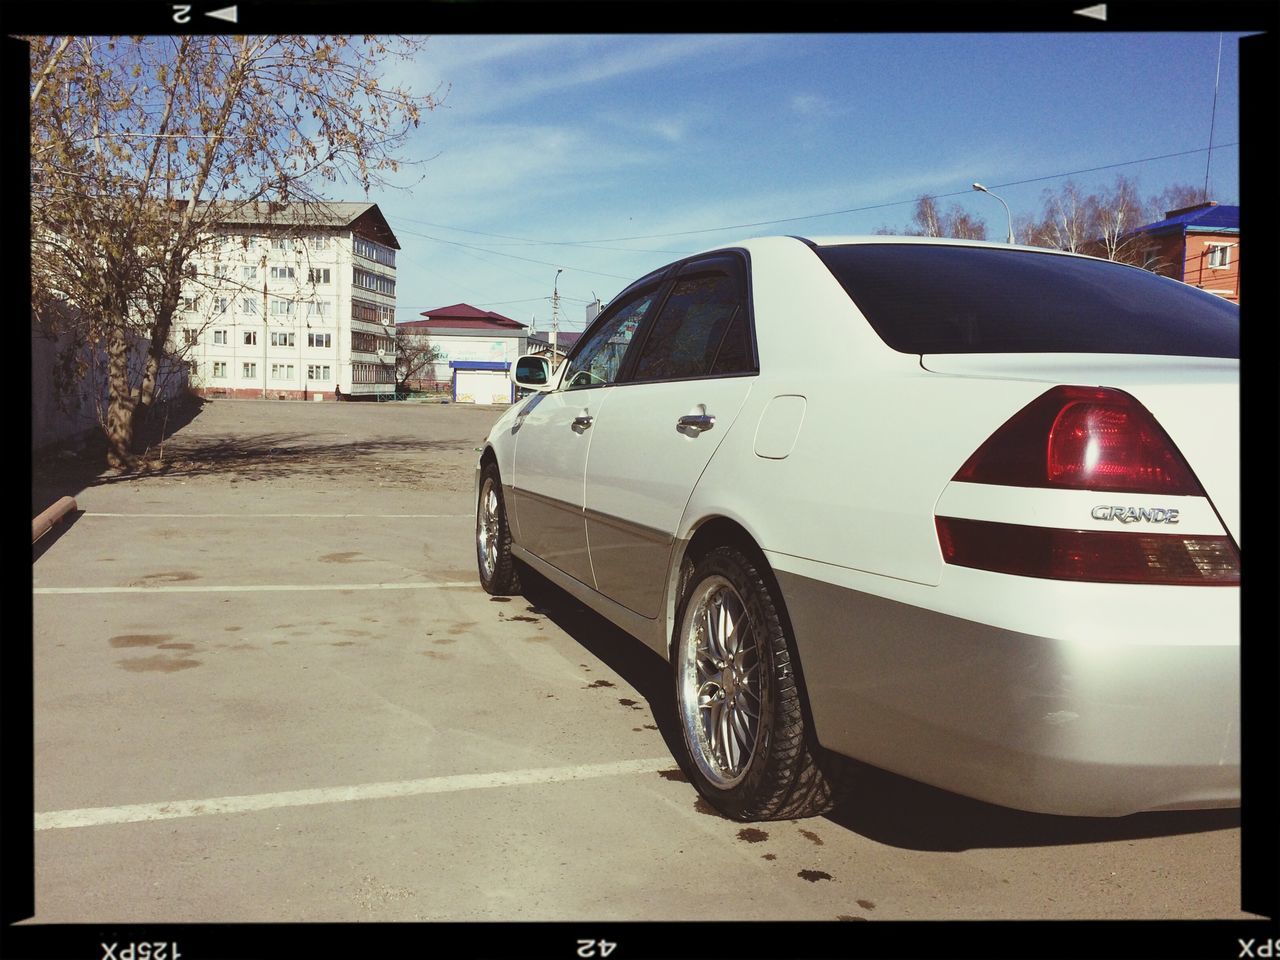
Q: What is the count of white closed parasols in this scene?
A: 0